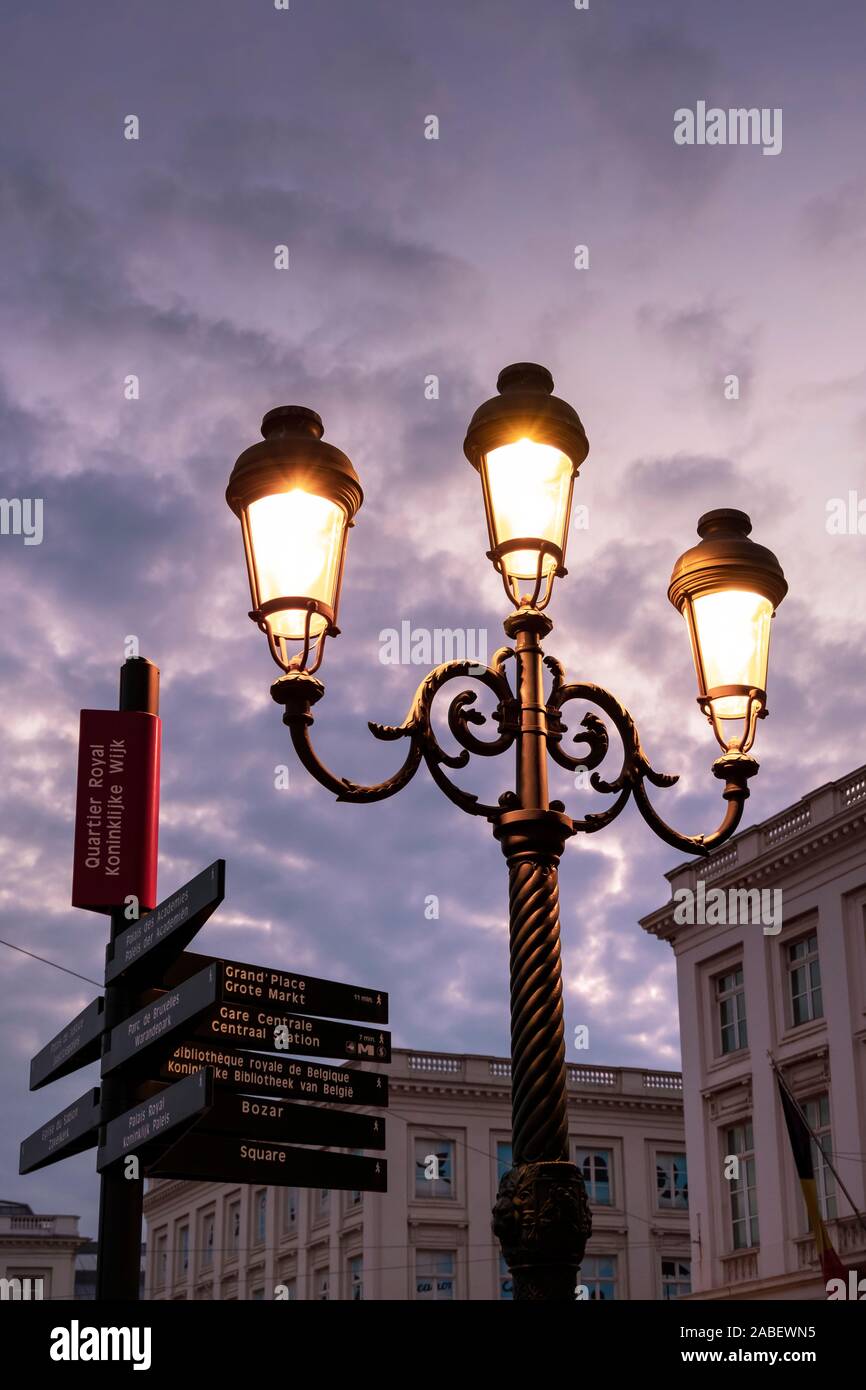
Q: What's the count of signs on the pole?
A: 11